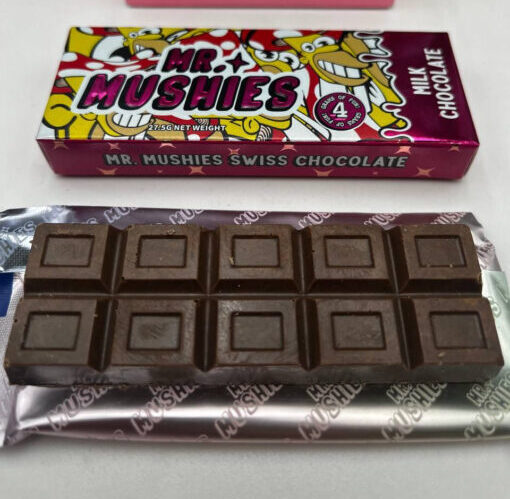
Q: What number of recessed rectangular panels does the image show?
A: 10